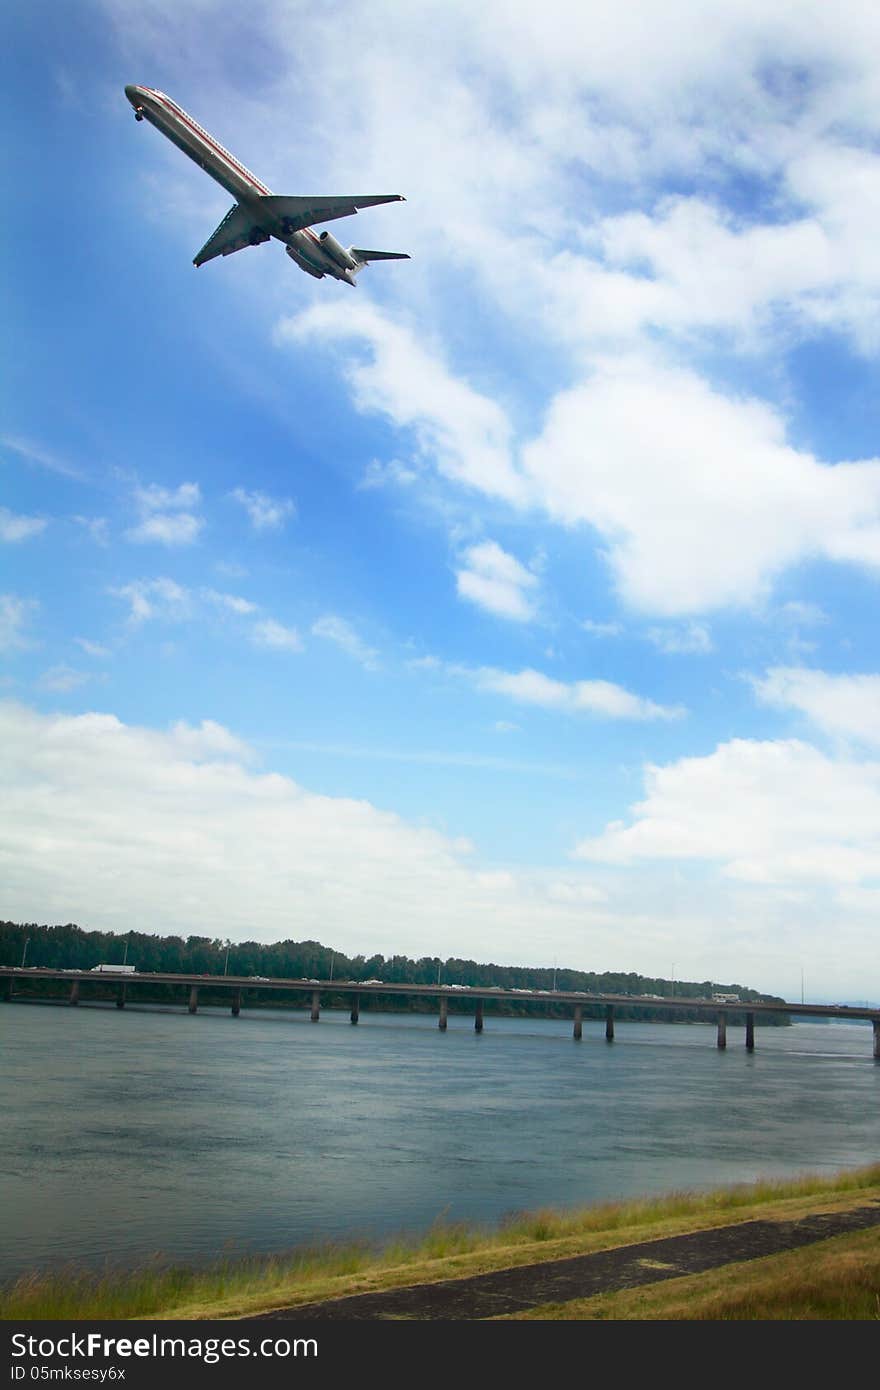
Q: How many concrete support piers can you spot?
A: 14